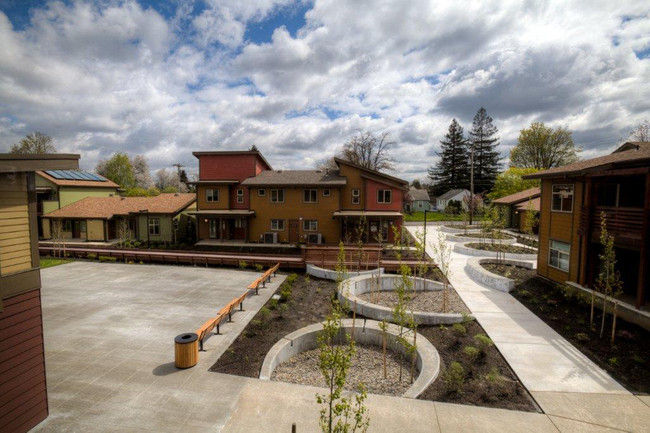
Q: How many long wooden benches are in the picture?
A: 2